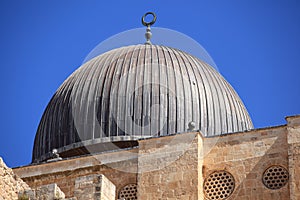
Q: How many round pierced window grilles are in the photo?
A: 3